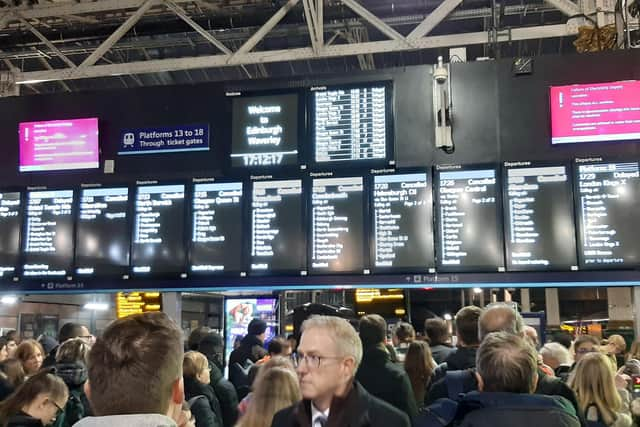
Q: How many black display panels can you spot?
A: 13